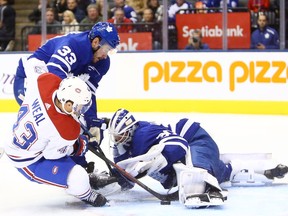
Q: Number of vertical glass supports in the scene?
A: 5